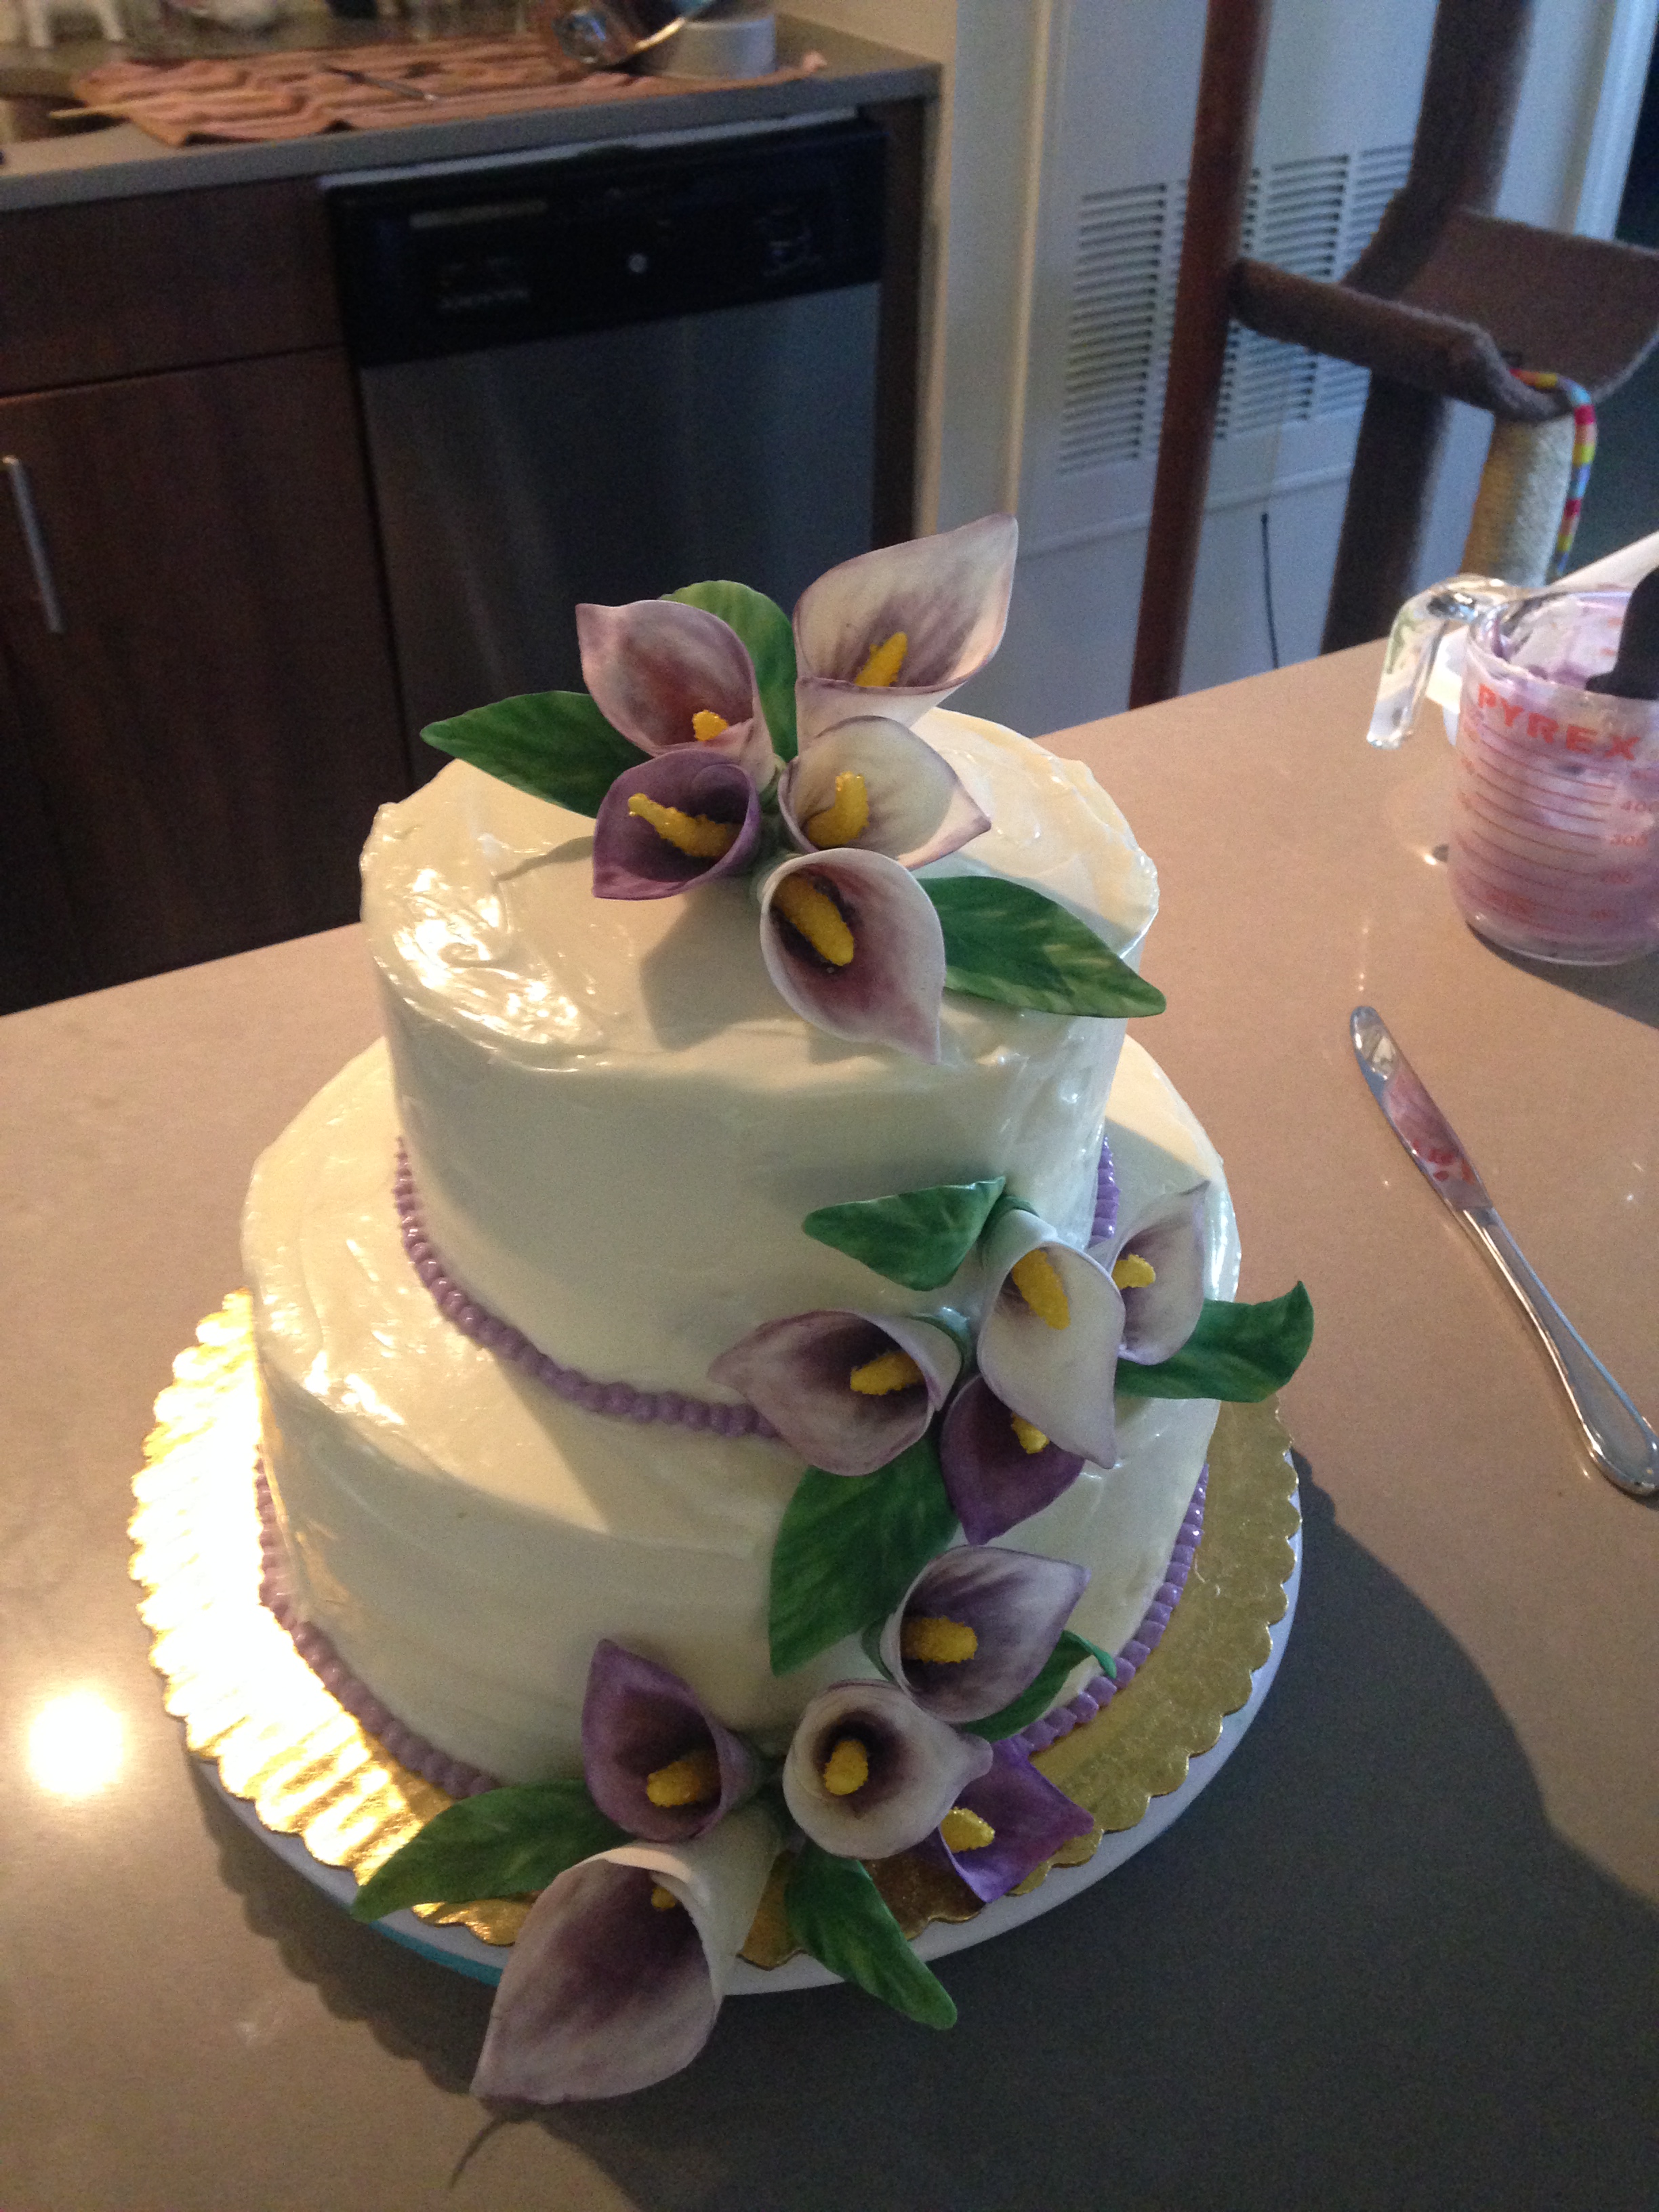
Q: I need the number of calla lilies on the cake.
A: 14